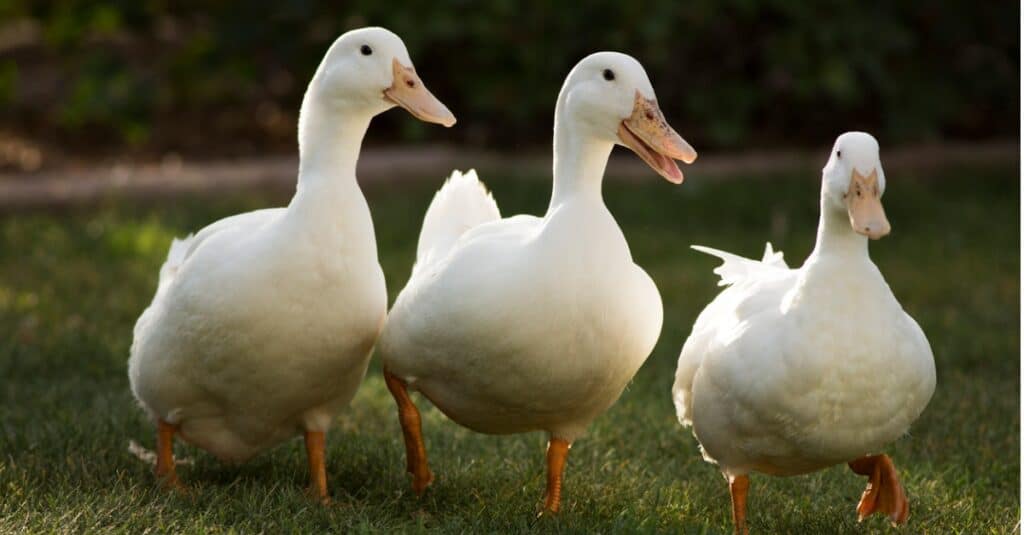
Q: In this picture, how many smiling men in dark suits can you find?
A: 0